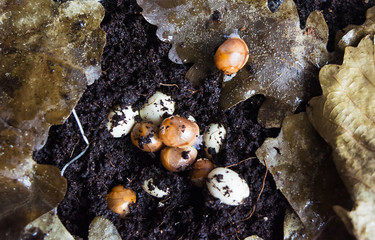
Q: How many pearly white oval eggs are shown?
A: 5